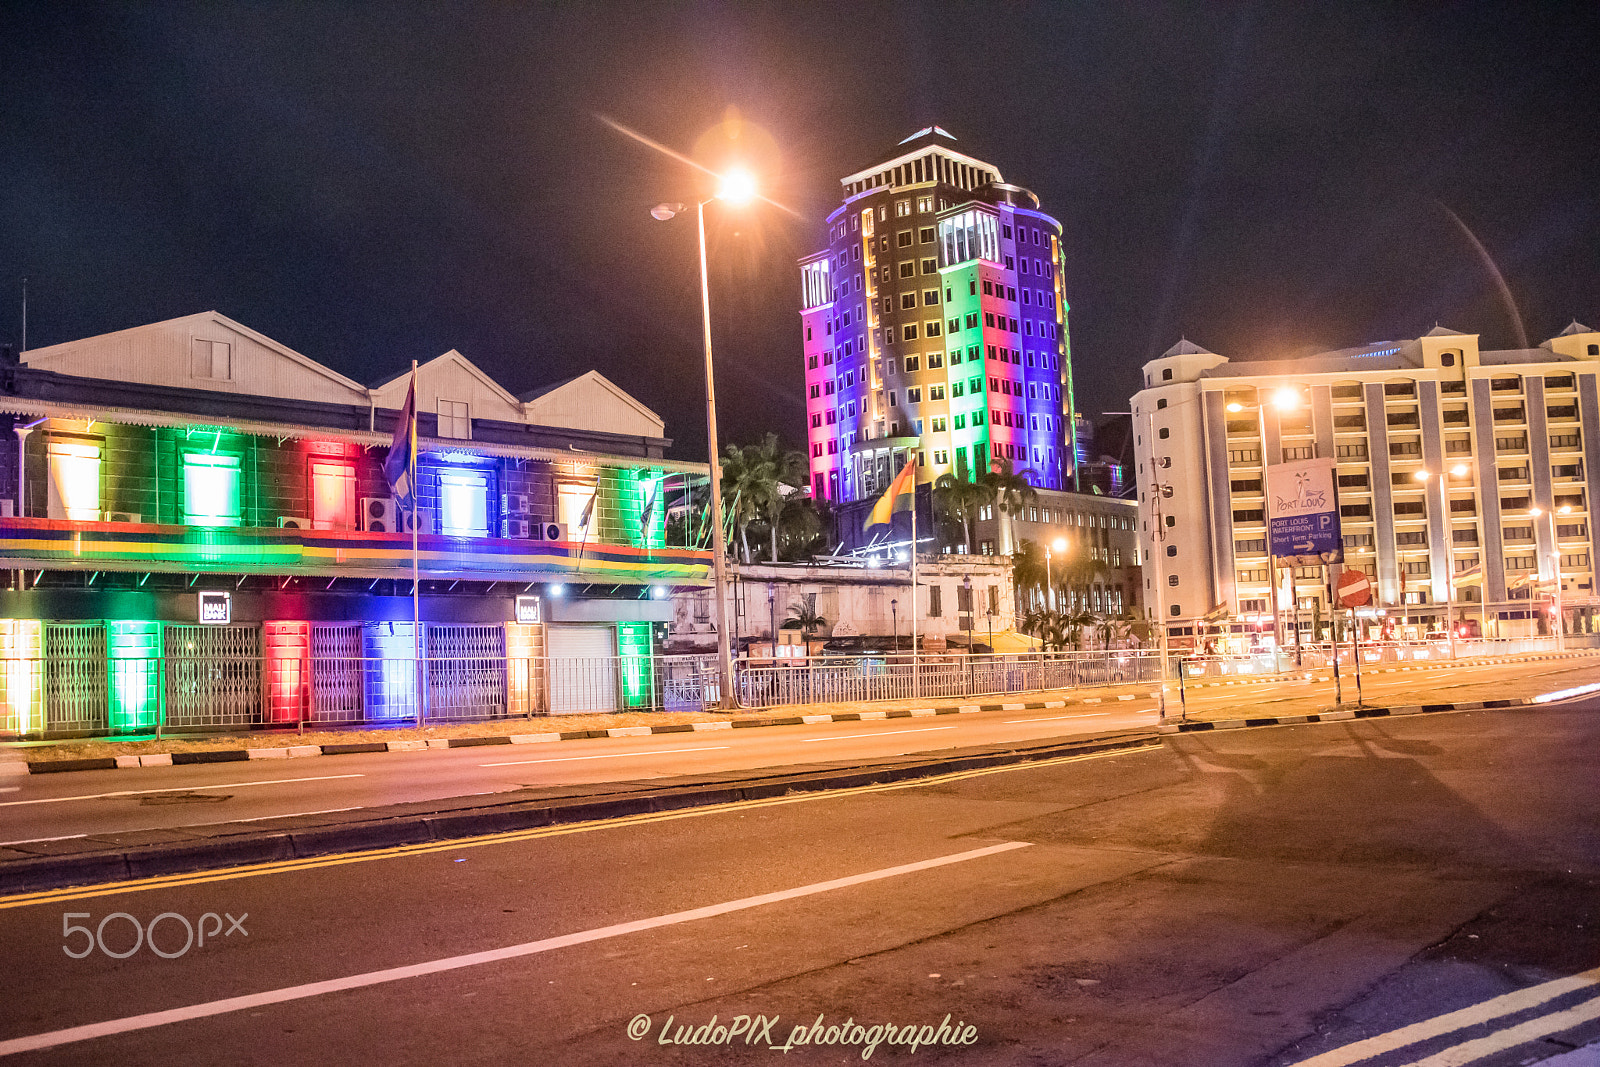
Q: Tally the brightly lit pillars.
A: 6